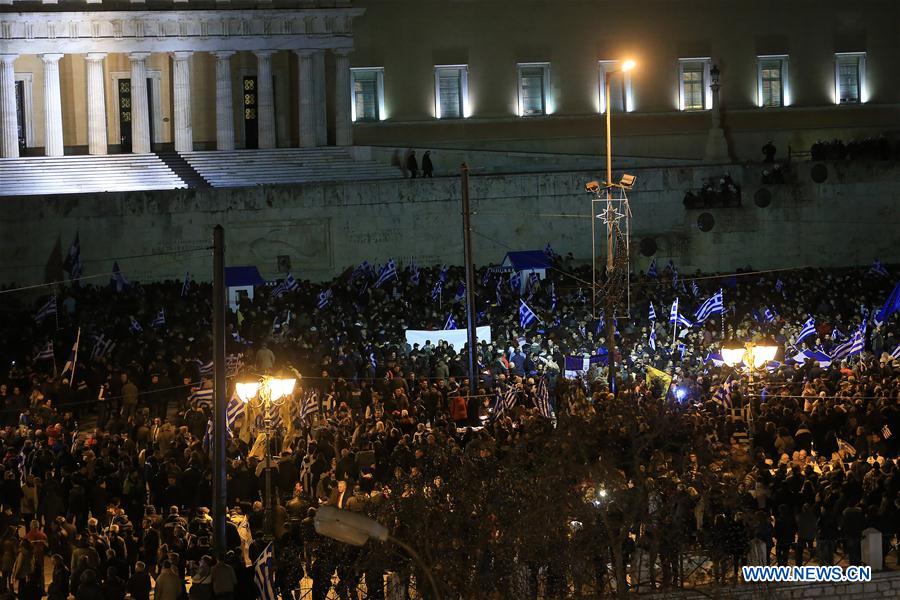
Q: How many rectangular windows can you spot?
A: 7